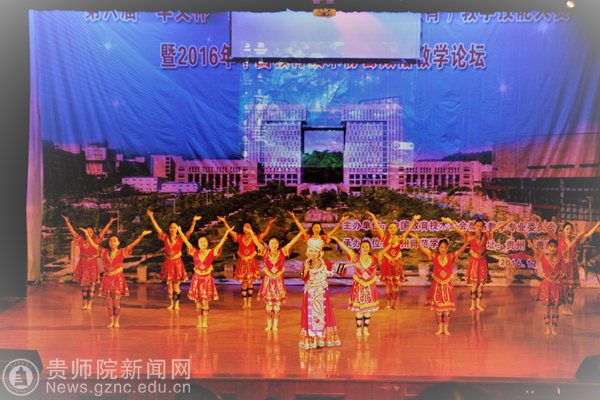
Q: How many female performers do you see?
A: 14